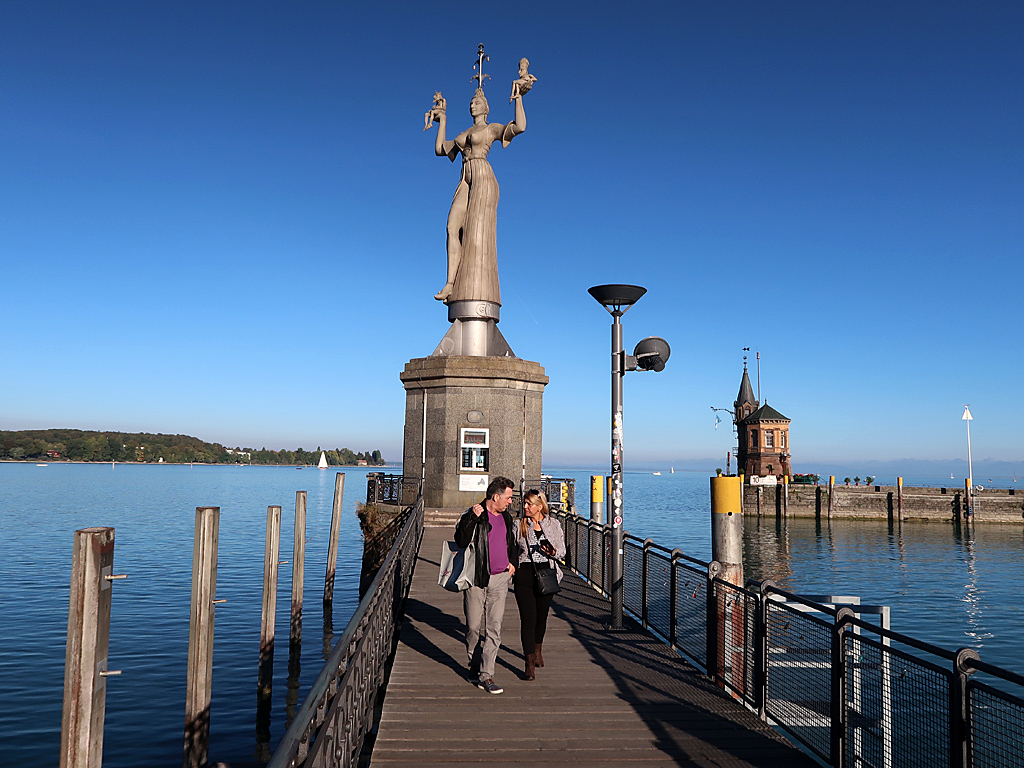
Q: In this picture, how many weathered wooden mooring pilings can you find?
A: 5